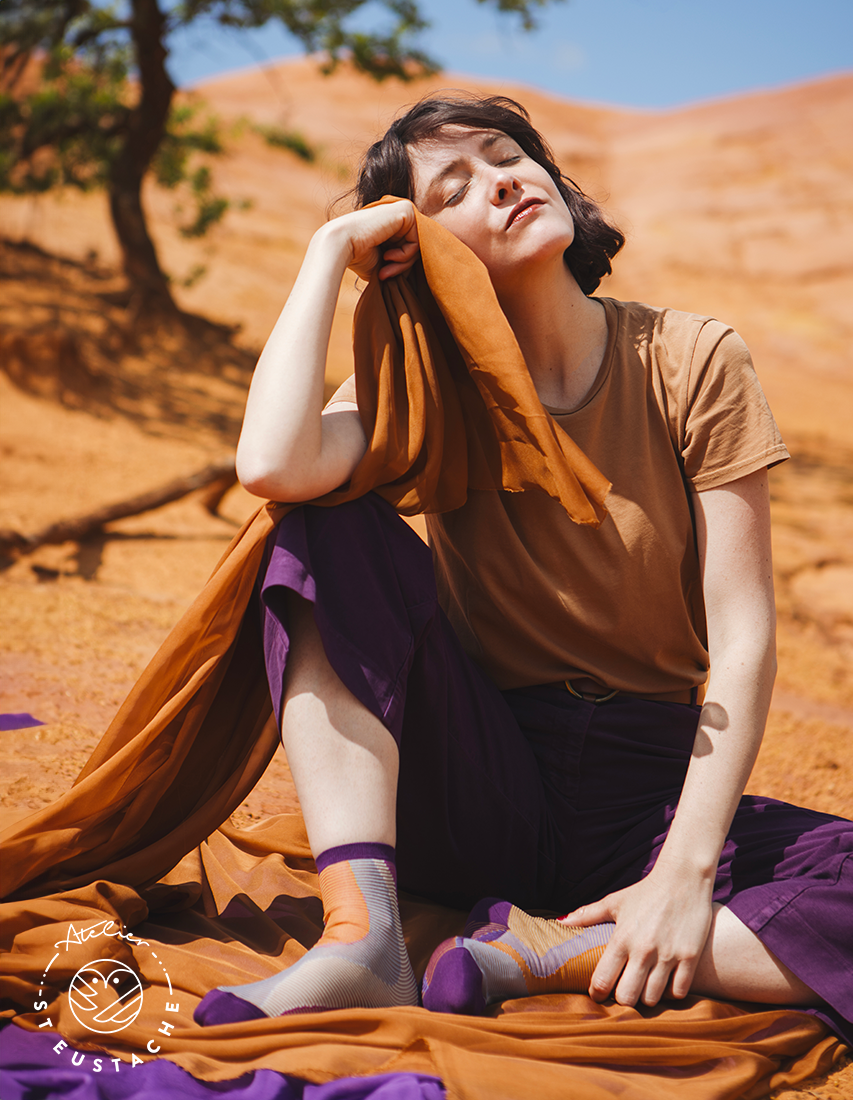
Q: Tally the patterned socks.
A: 2